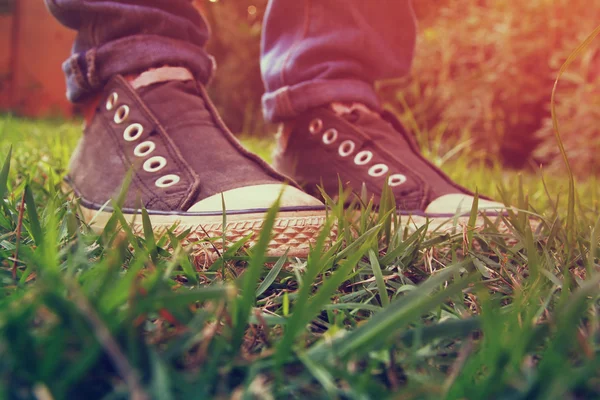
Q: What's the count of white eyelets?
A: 12